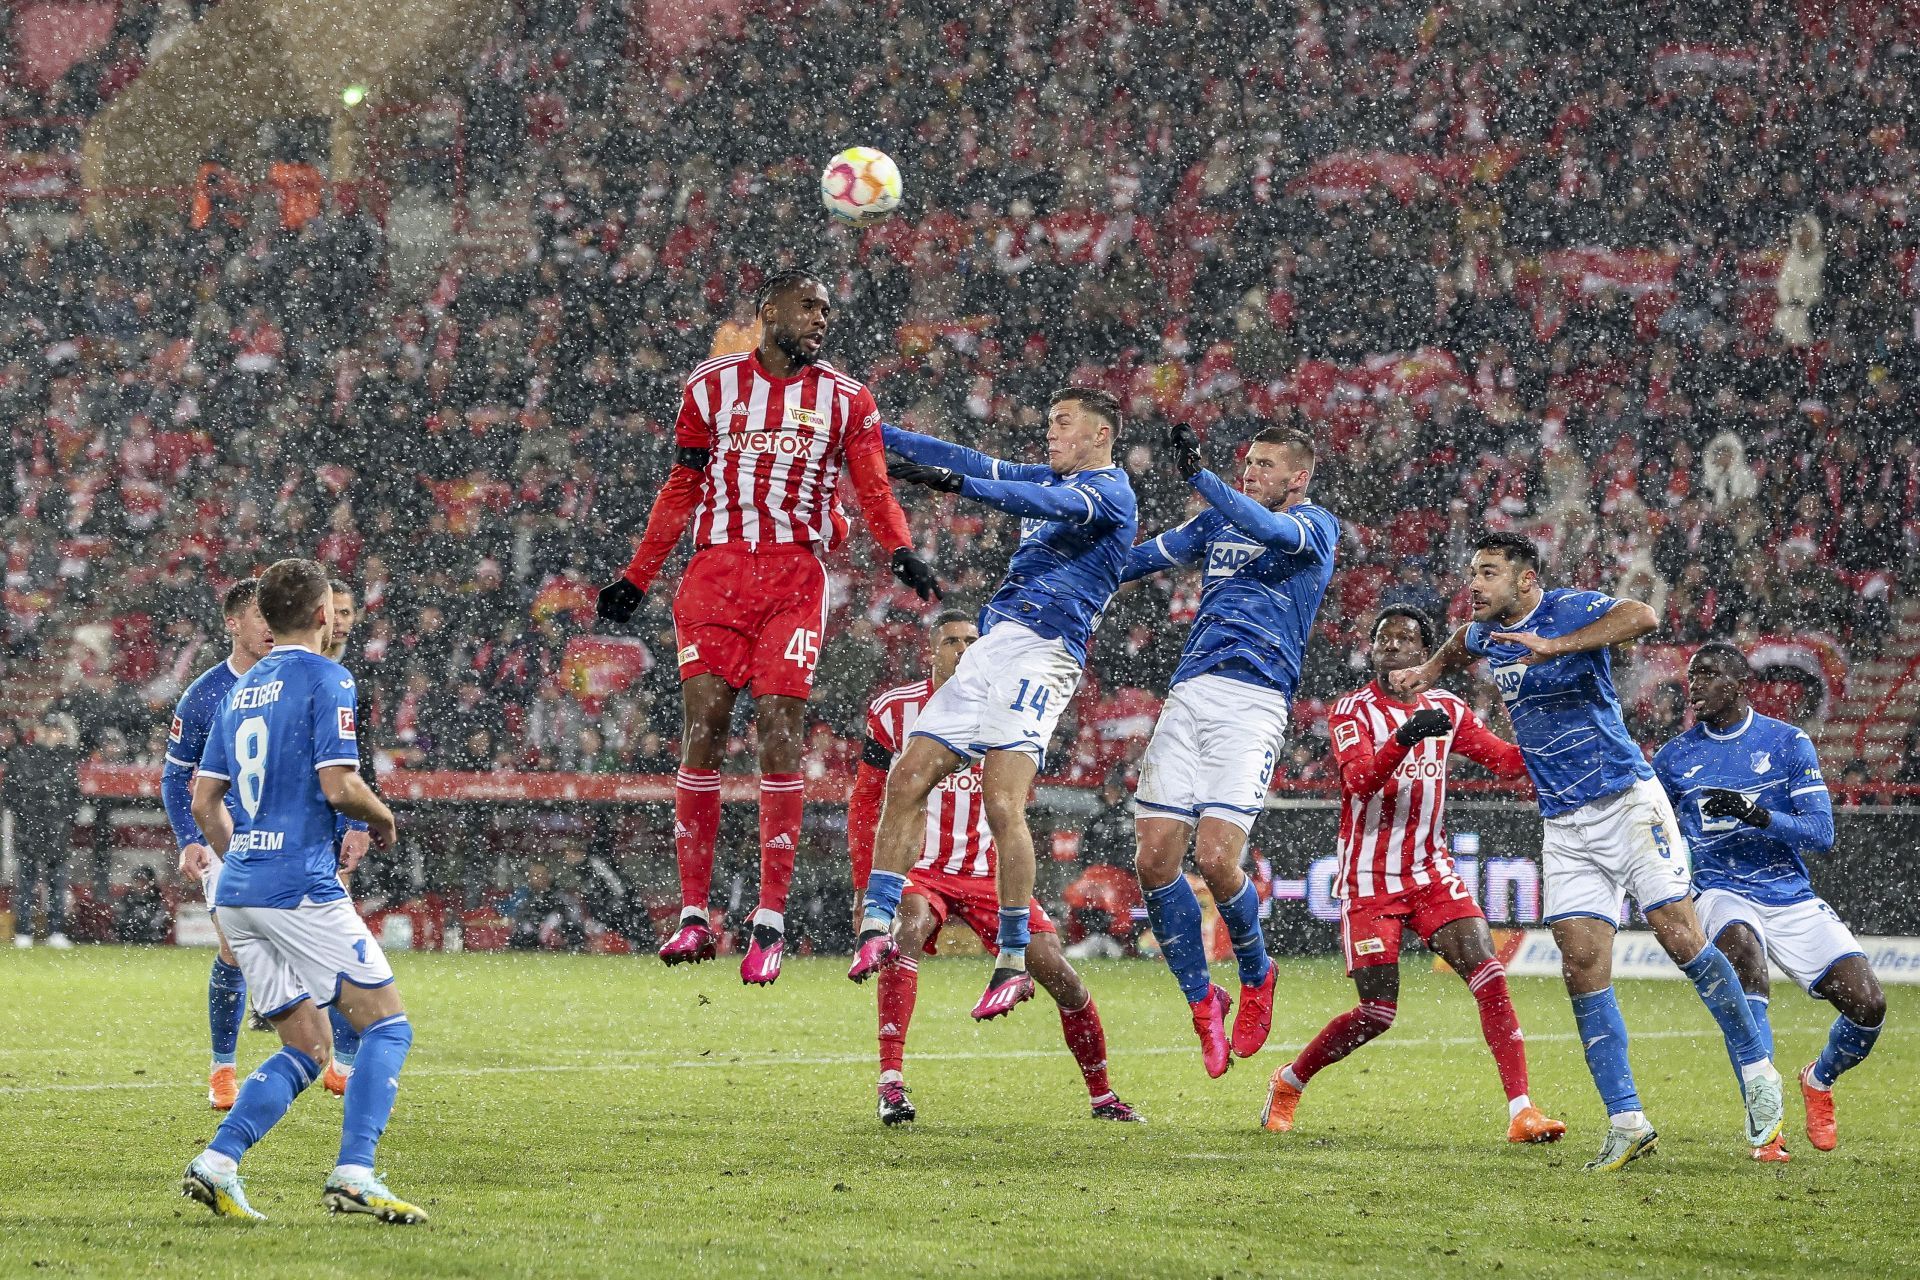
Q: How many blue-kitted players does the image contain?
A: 6